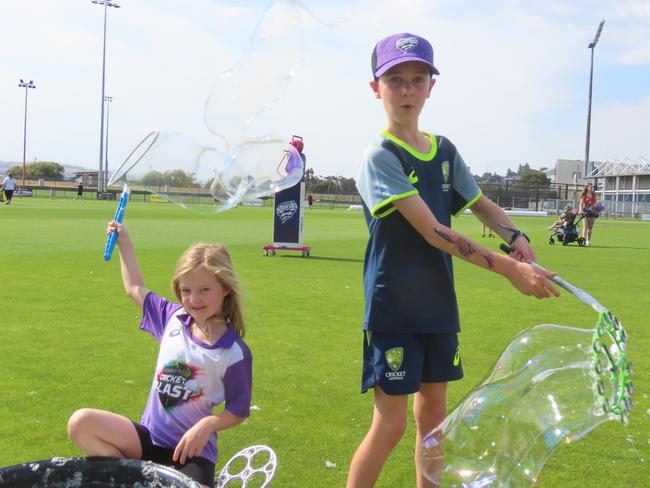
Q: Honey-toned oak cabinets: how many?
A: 0